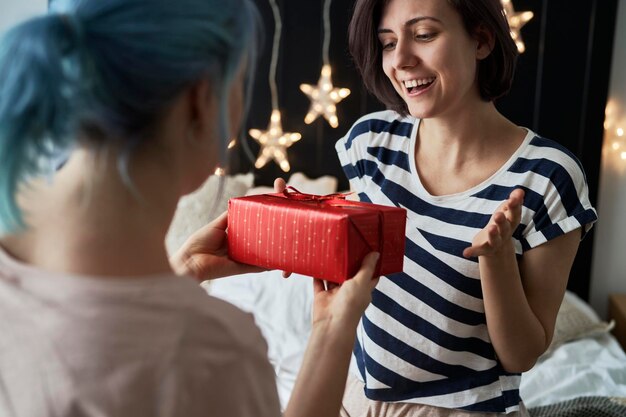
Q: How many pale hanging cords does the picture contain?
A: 2